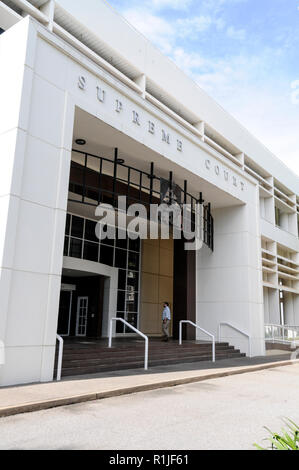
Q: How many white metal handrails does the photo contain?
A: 4